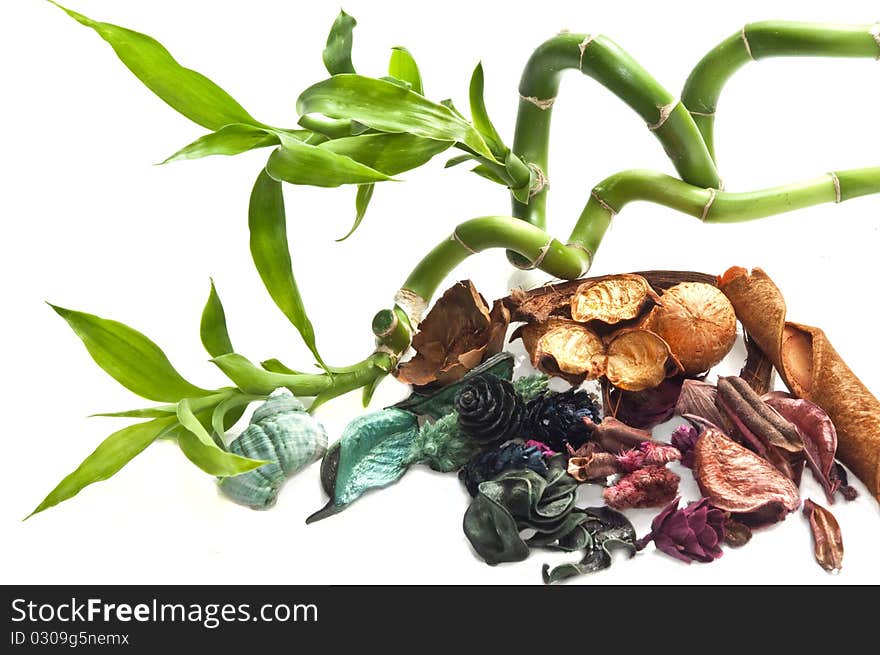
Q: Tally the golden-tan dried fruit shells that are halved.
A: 3